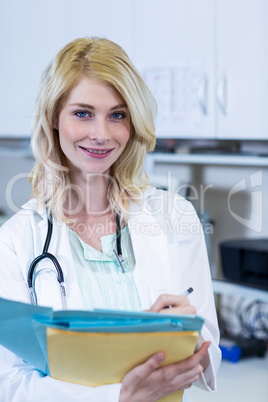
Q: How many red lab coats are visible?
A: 0